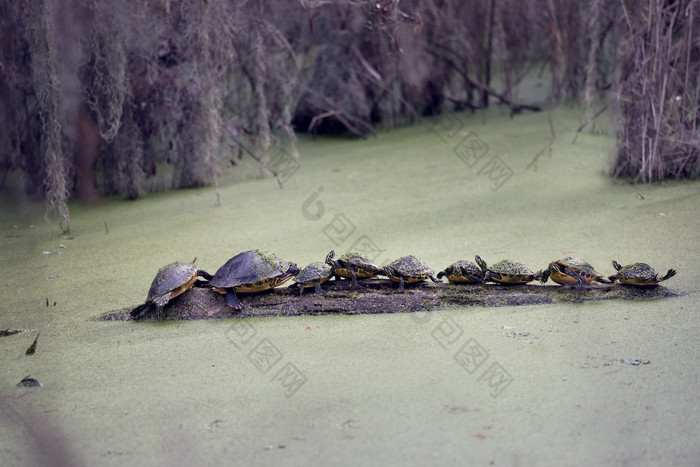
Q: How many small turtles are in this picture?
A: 7